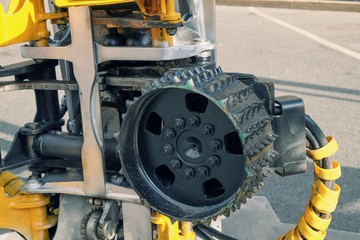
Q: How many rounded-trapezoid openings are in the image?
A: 5